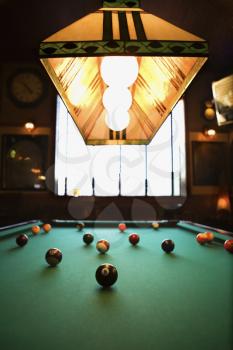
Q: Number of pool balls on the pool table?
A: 15